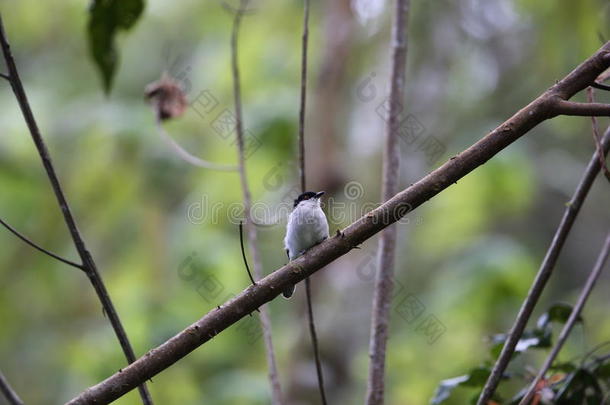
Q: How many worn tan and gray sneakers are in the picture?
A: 0